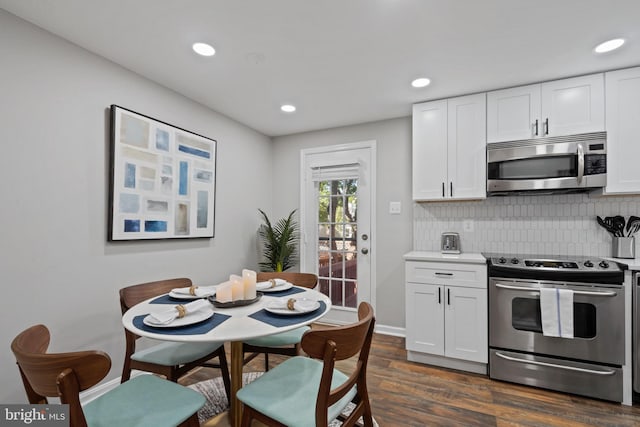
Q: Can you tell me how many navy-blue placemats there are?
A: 4